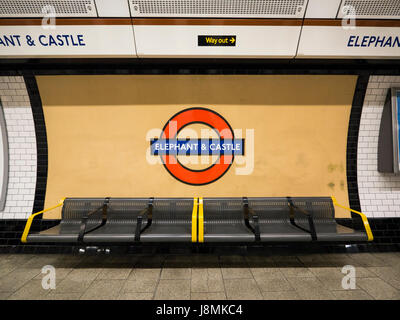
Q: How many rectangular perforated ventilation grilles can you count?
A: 3